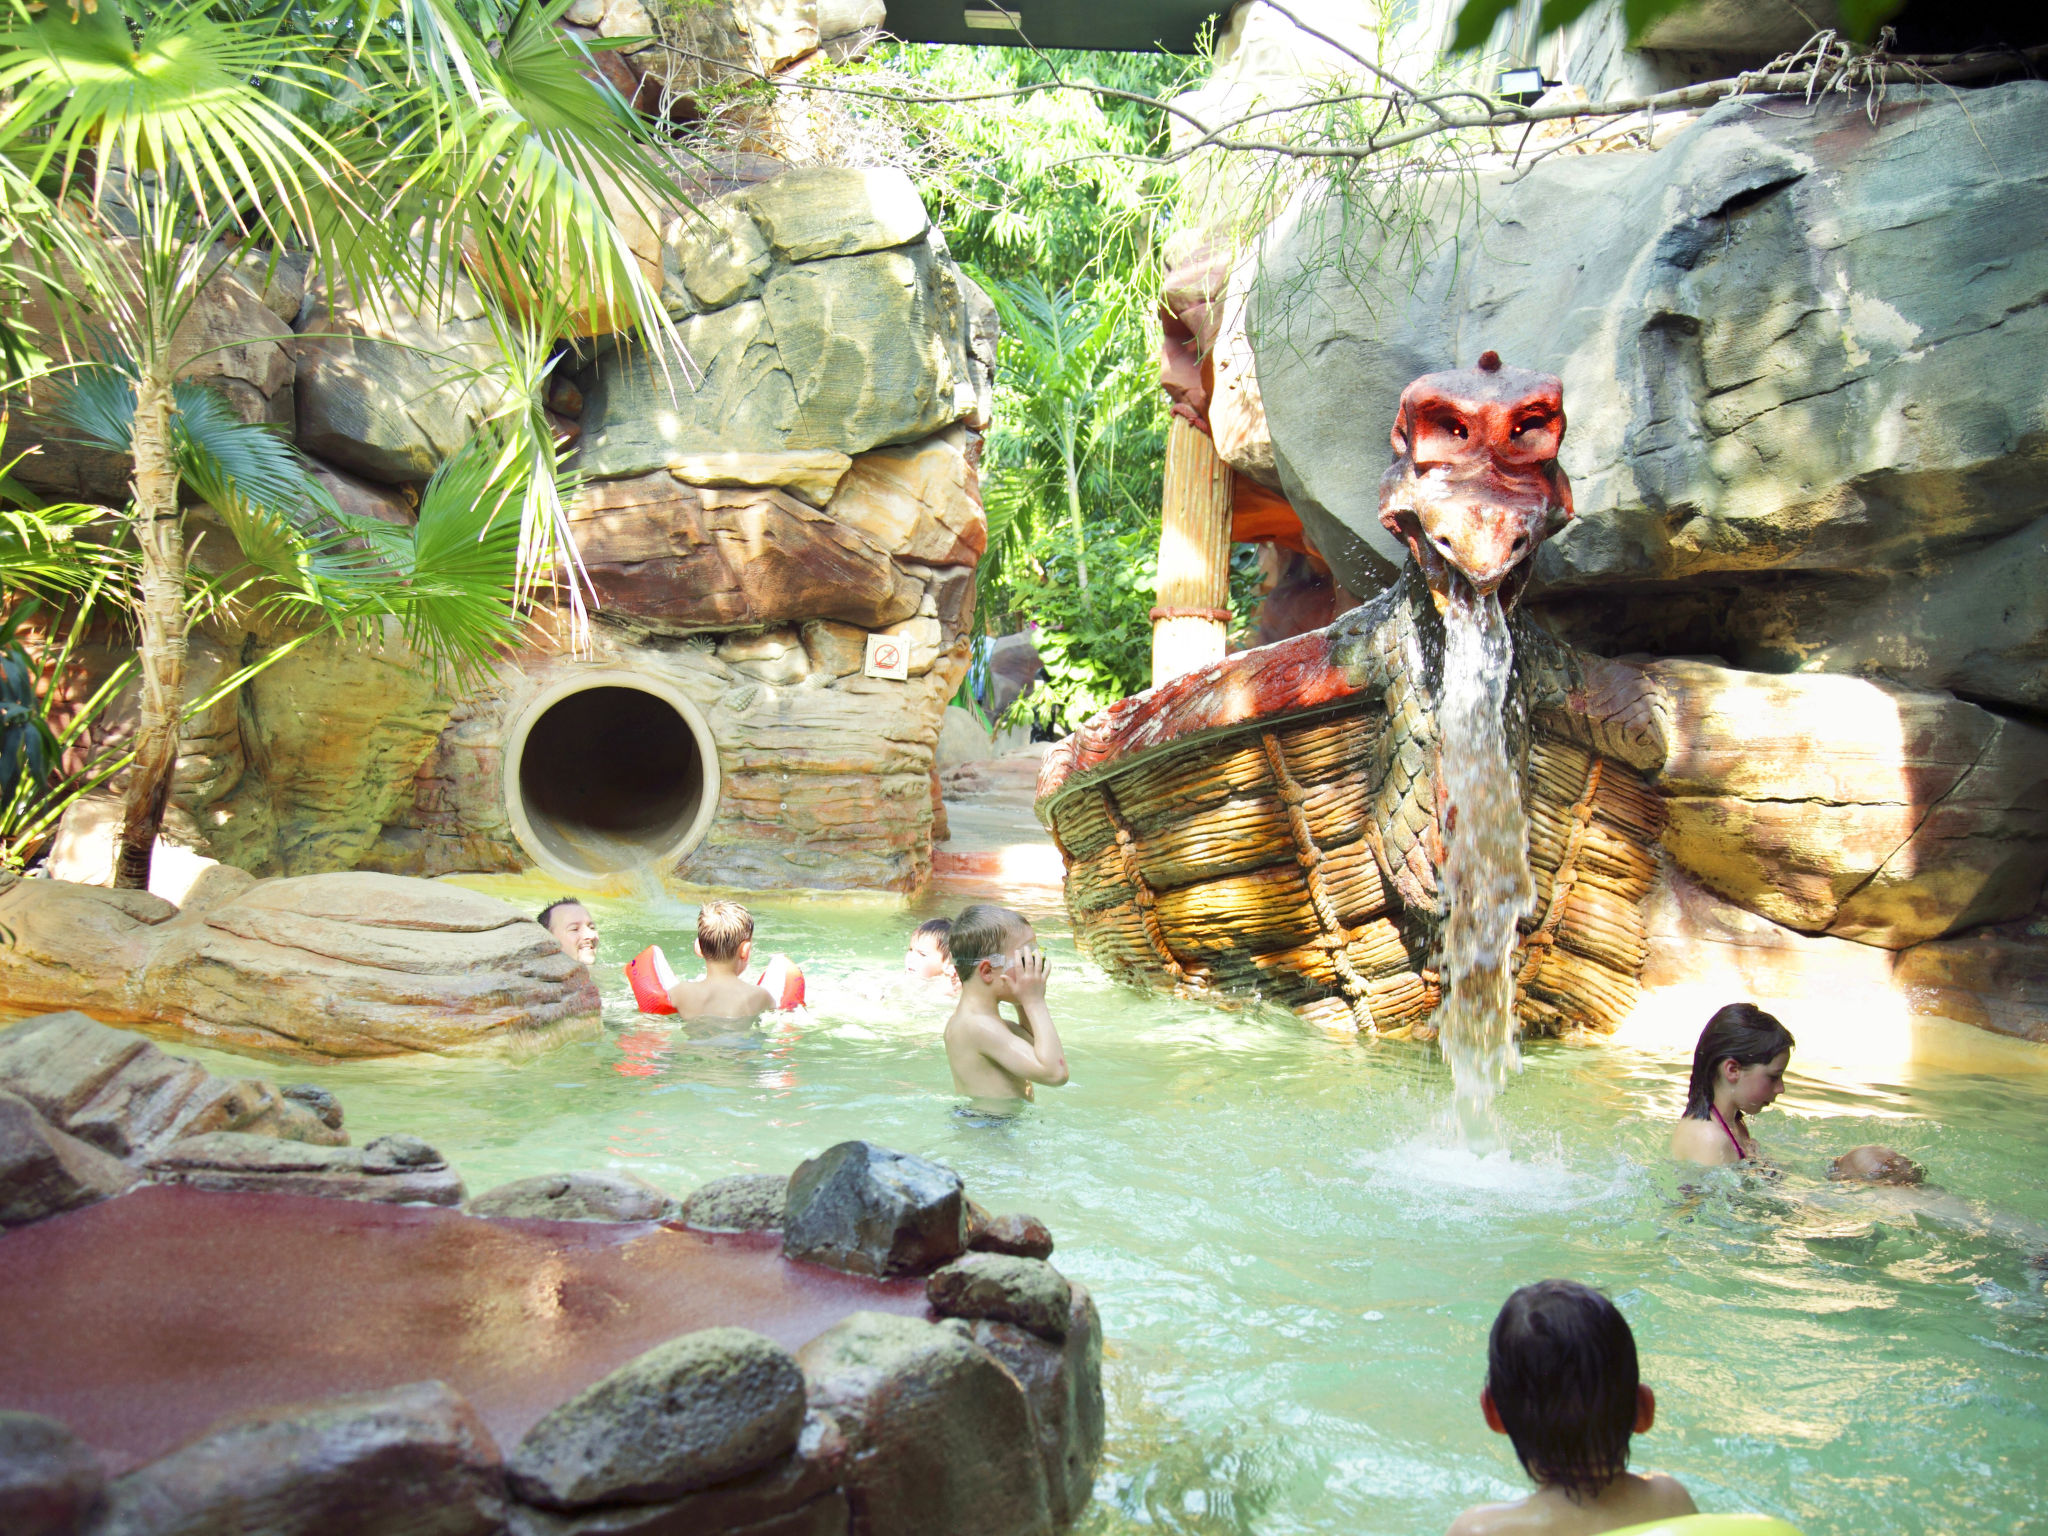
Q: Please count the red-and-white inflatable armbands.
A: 2